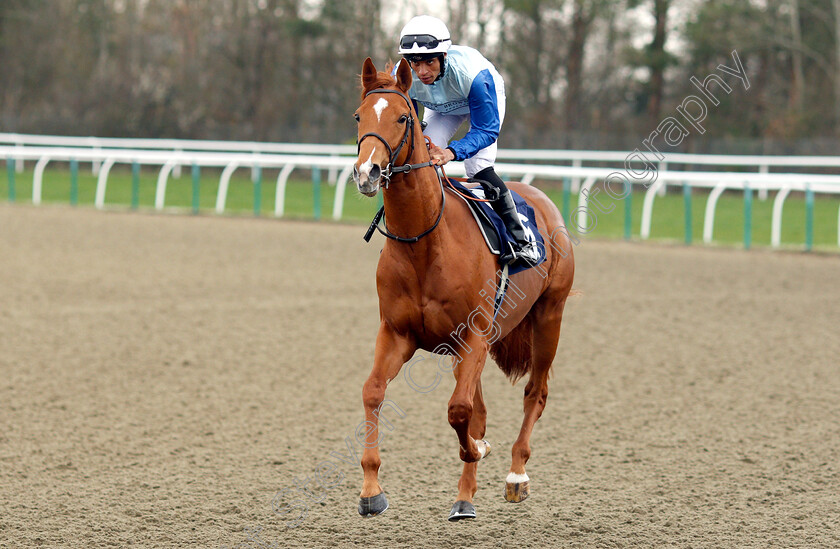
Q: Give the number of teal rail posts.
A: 11